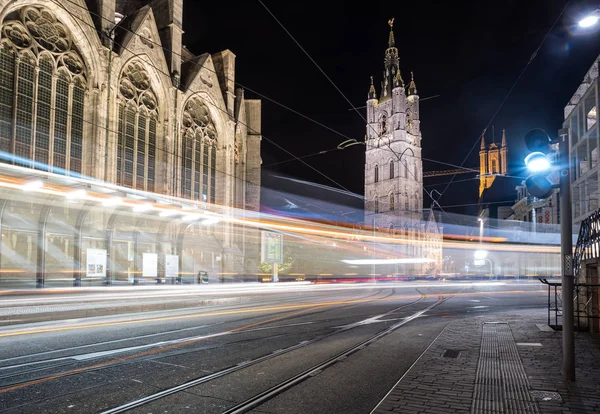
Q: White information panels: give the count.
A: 3